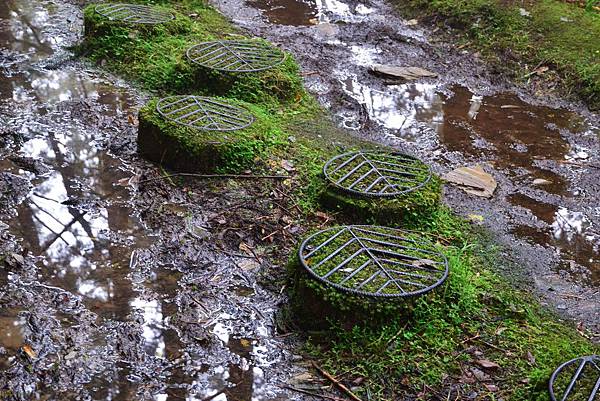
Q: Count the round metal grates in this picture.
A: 6